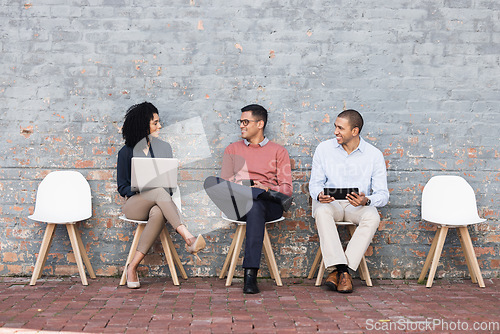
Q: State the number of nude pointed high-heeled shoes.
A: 2